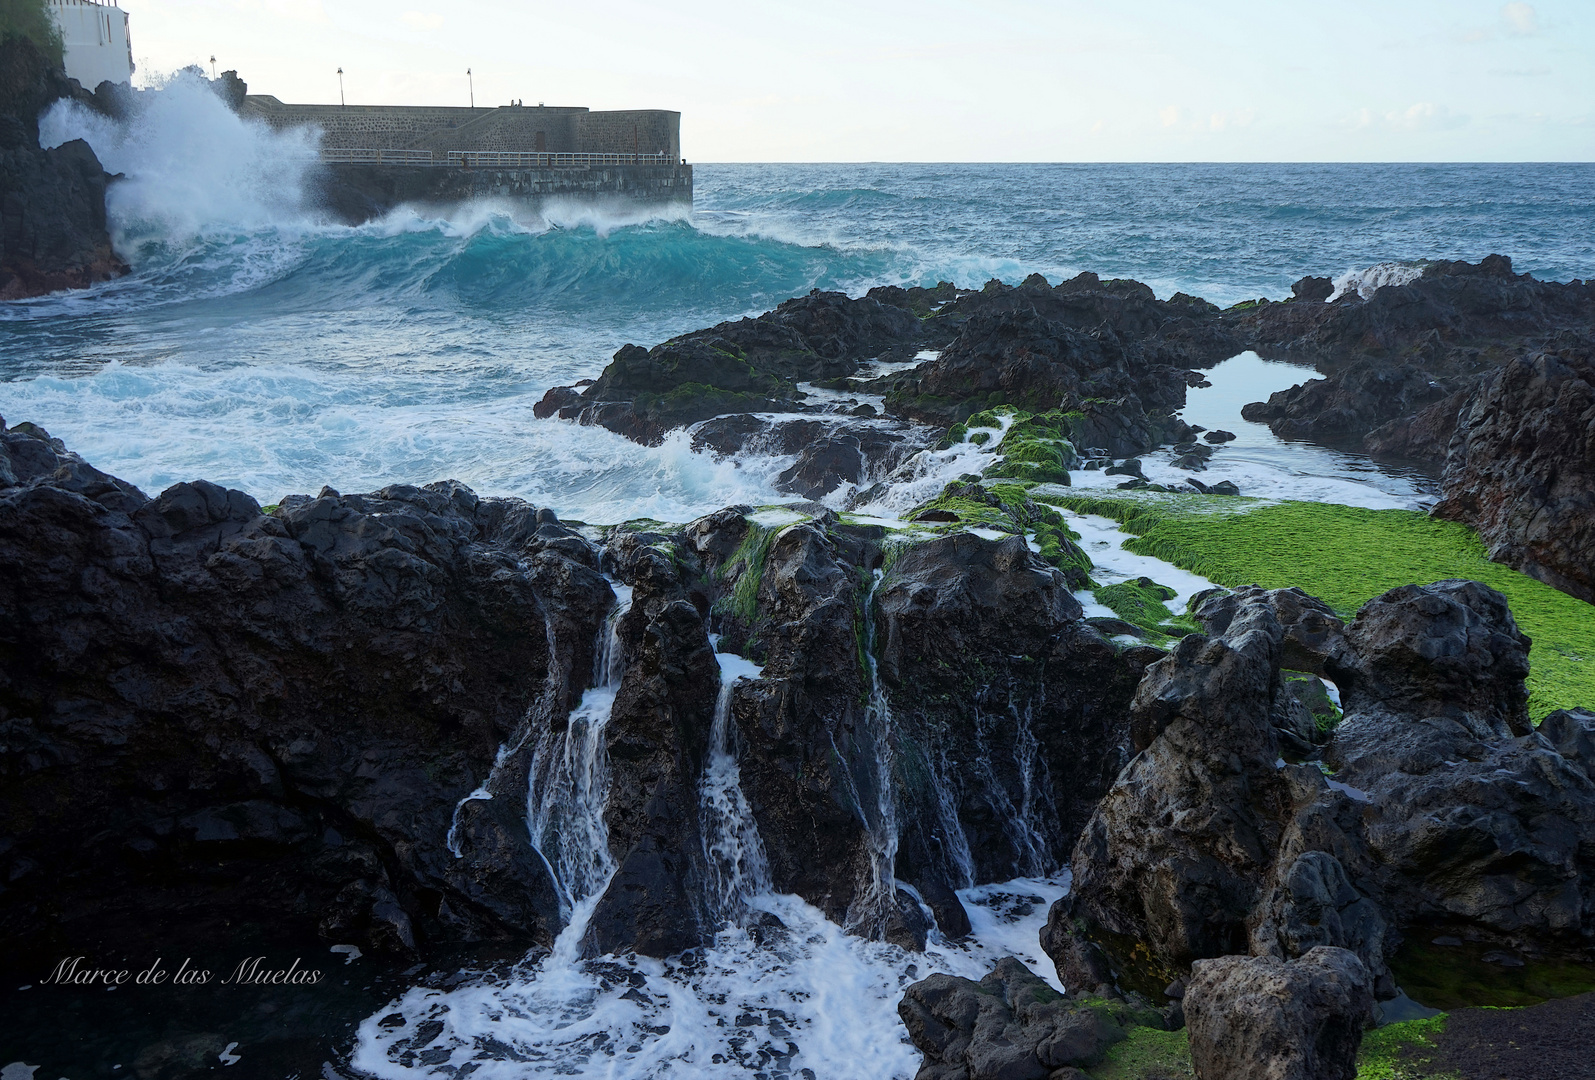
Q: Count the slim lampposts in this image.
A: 3